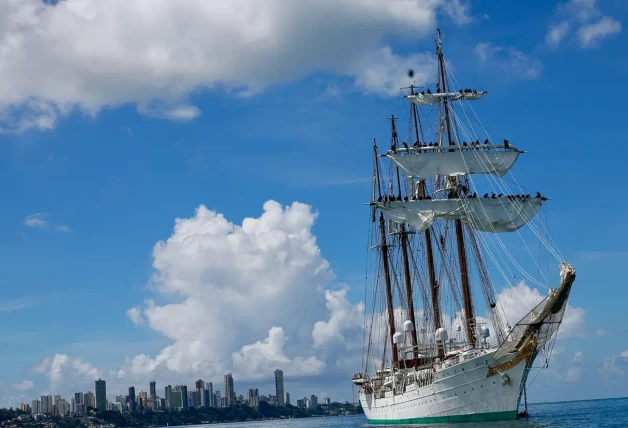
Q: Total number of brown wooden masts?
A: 4